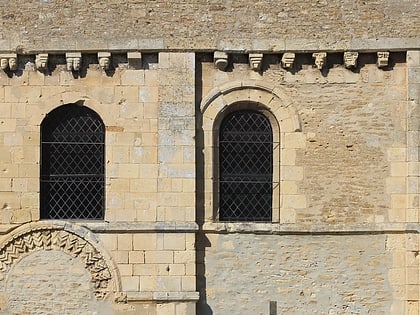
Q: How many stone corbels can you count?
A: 11